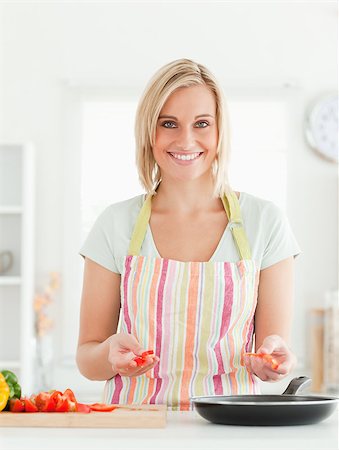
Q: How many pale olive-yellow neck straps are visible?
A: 2